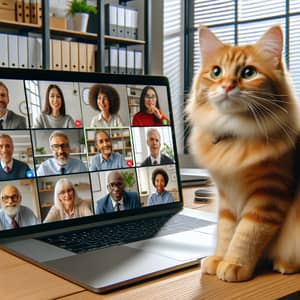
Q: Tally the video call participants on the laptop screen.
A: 12